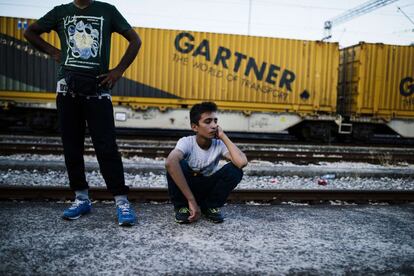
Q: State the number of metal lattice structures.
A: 1